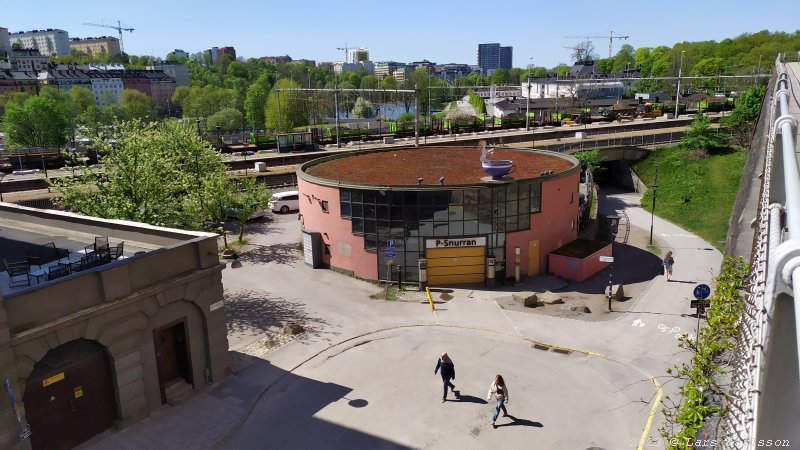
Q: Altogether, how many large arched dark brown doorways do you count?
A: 1